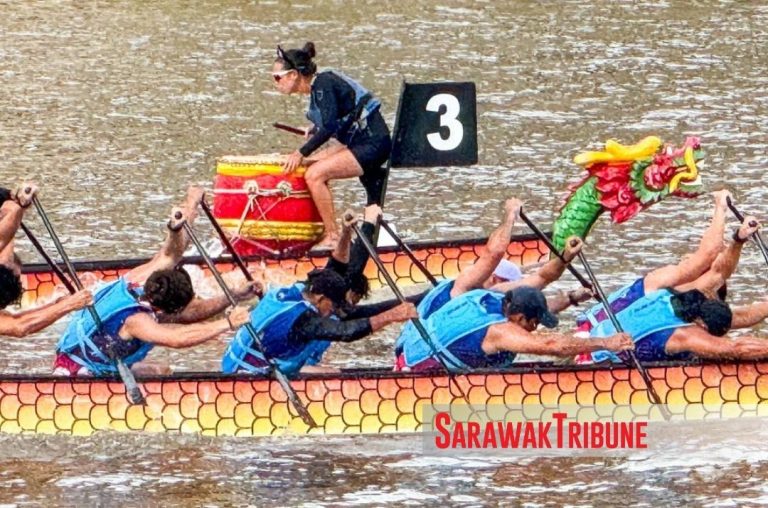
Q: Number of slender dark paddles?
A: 10